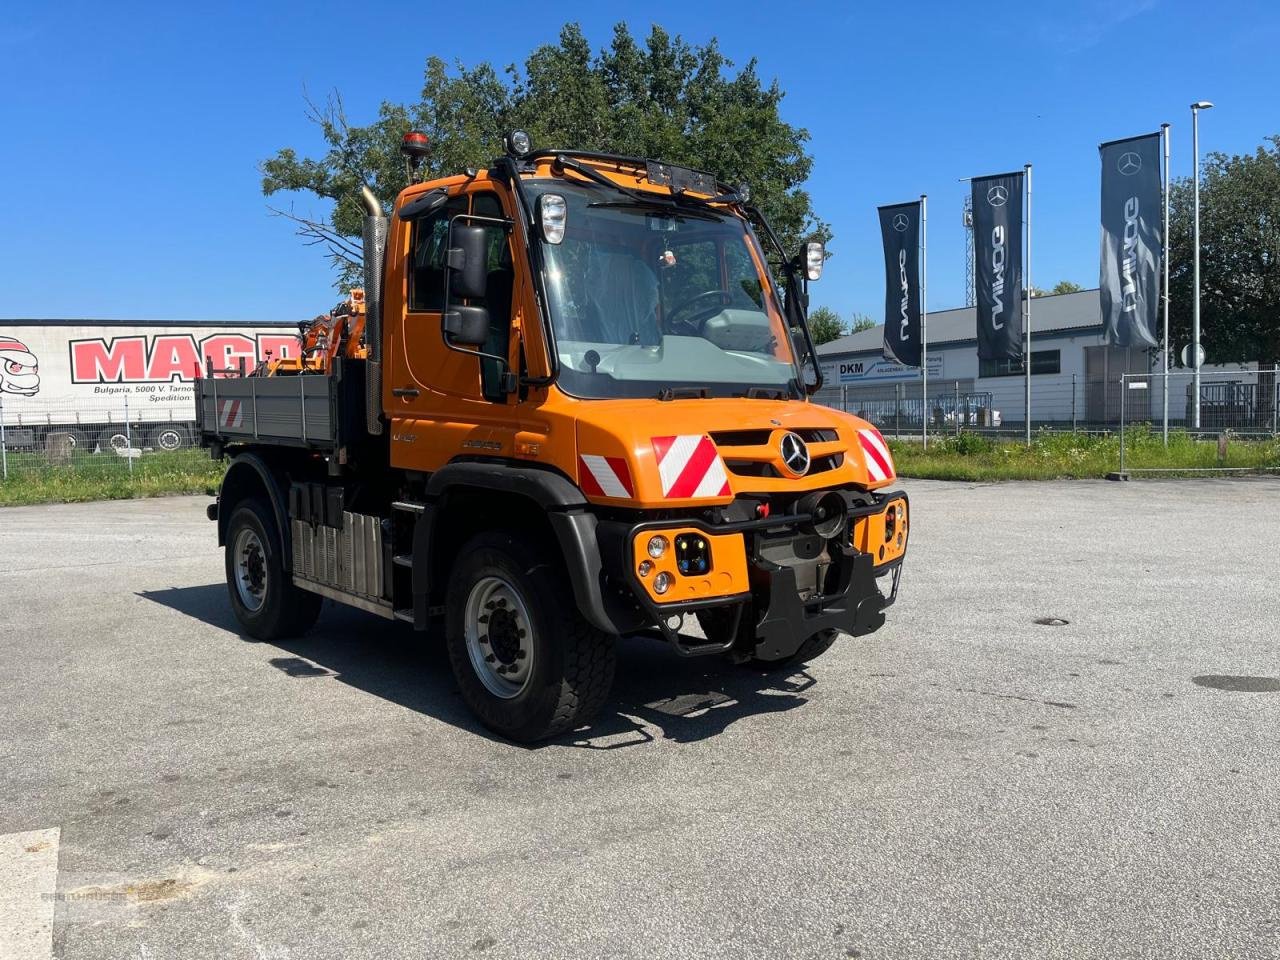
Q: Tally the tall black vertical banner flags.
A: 3